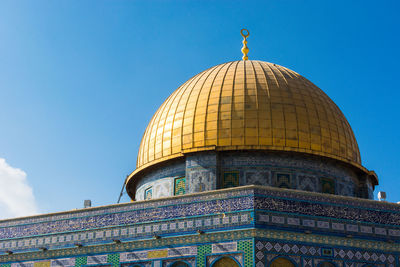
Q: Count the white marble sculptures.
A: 0